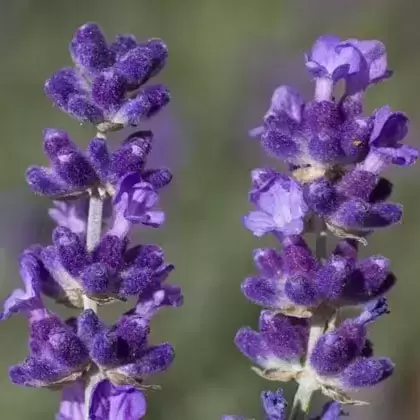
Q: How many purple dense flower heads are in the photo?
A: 2